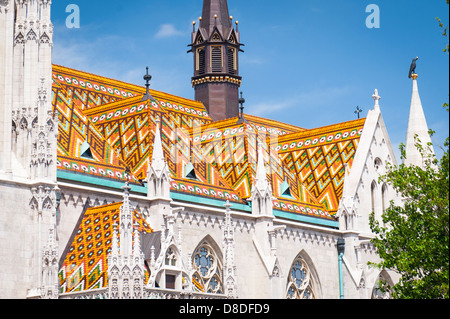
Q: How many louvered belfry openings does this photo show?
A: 3